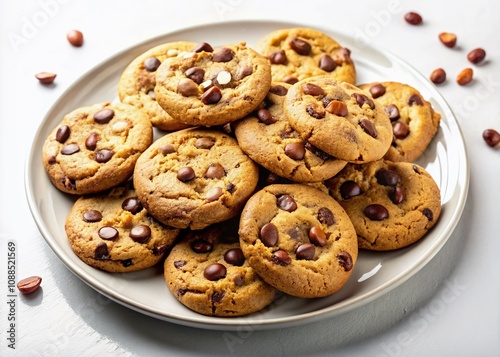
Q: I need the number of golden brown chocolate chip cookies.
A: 12